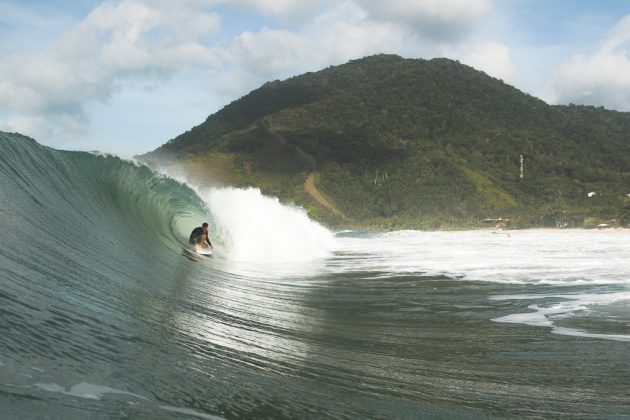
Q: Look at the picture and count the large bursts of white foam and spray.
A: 1